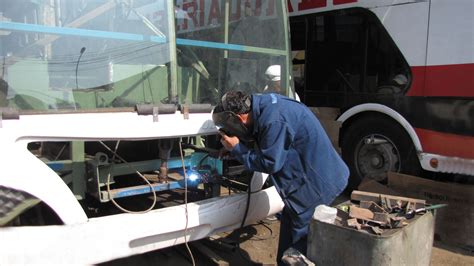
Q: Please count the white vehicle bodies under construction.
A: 1